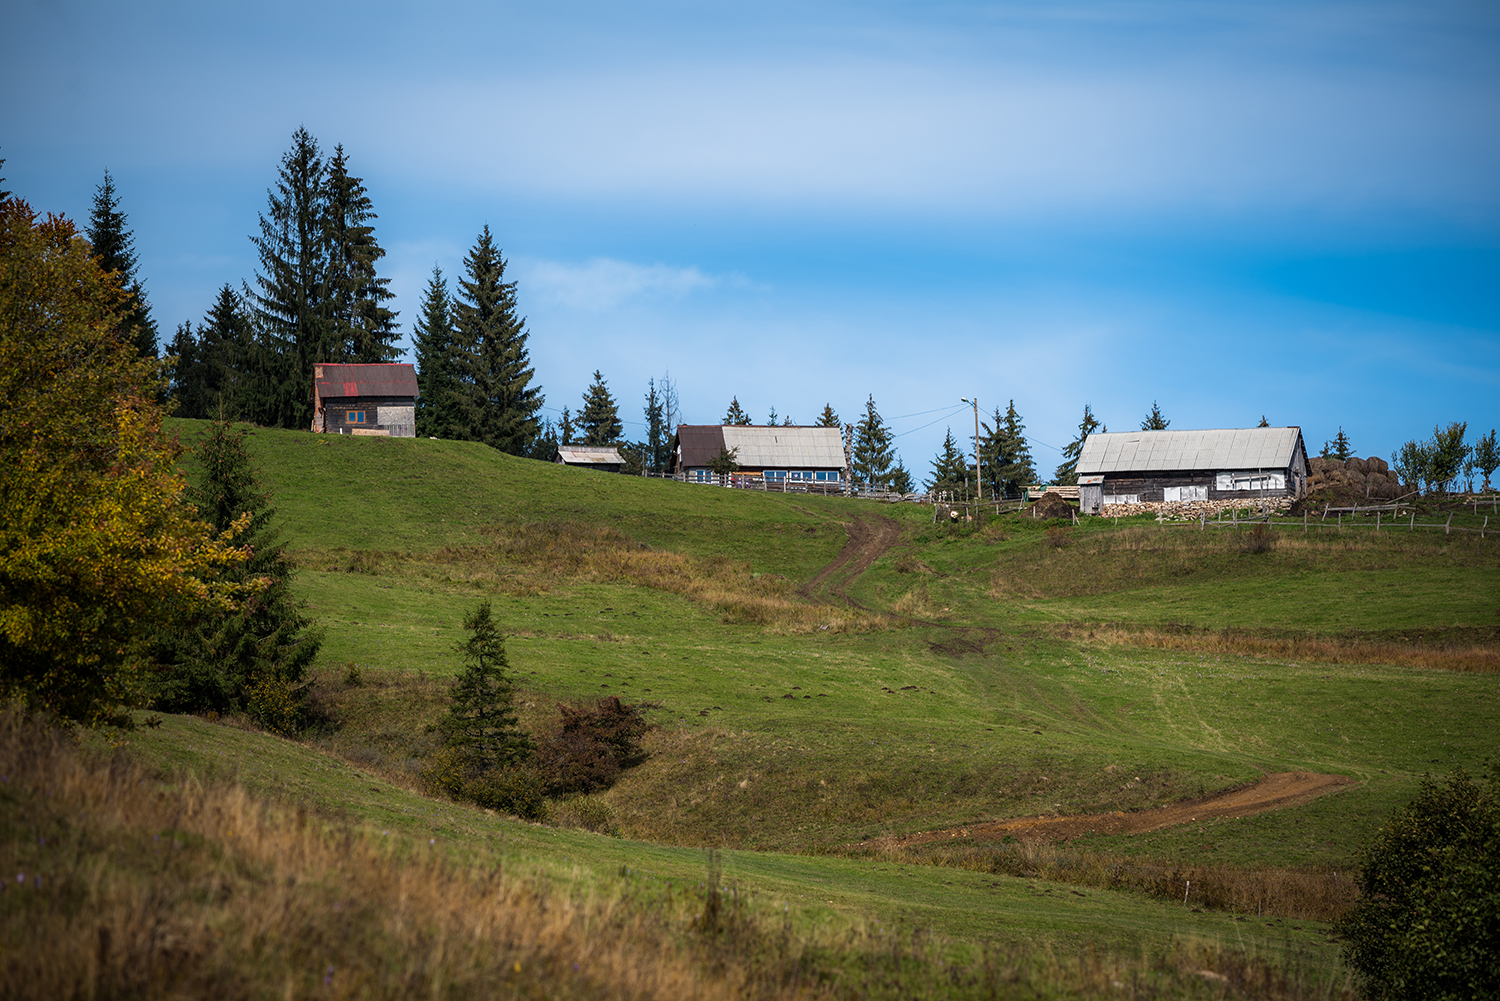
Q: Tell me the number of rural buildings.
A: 4